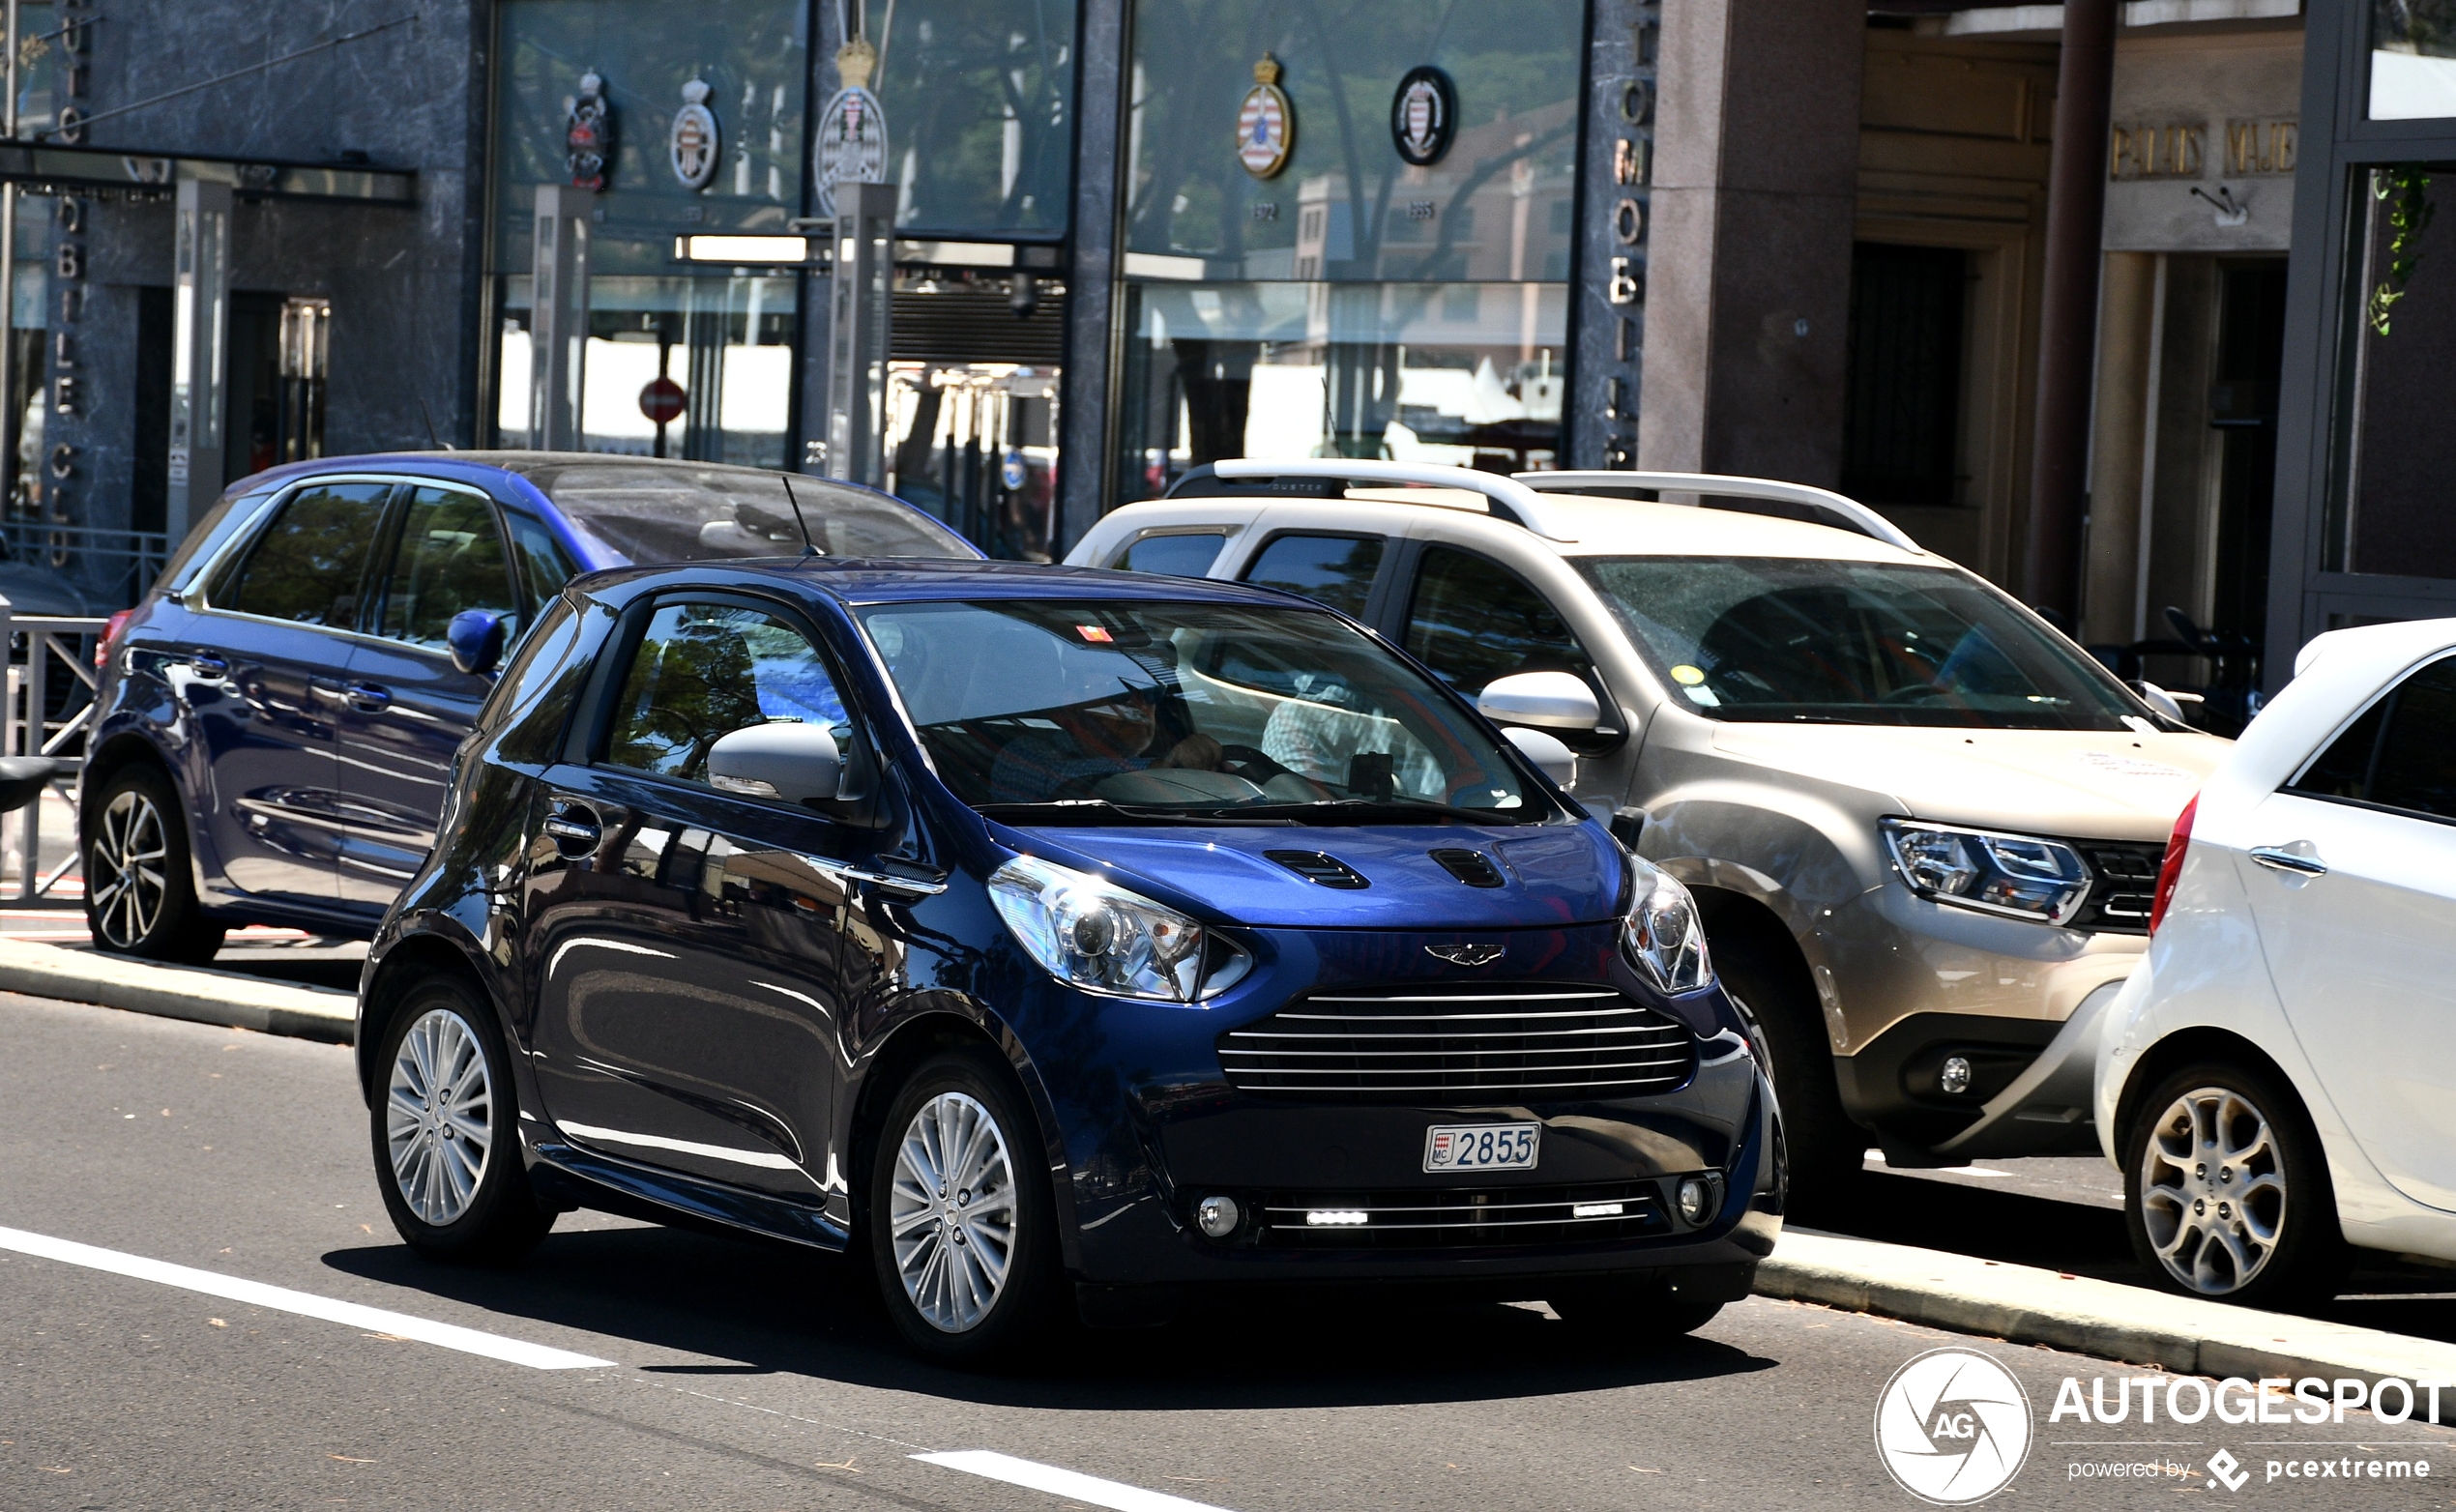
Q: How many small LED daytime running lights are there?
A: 2